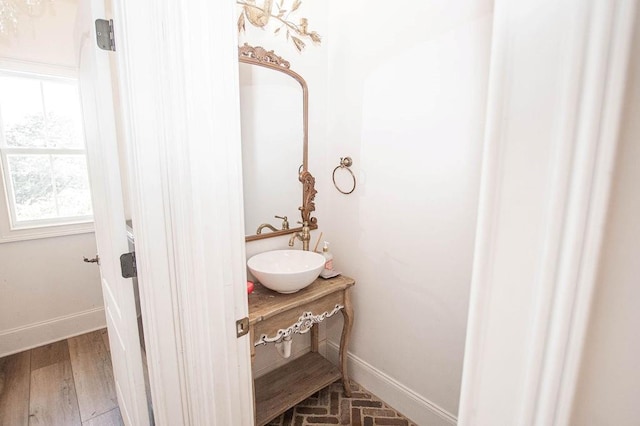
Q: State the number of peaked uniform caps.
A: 0